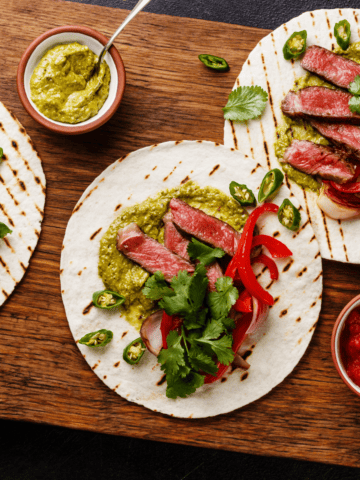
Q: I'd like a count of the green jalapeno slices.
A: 9